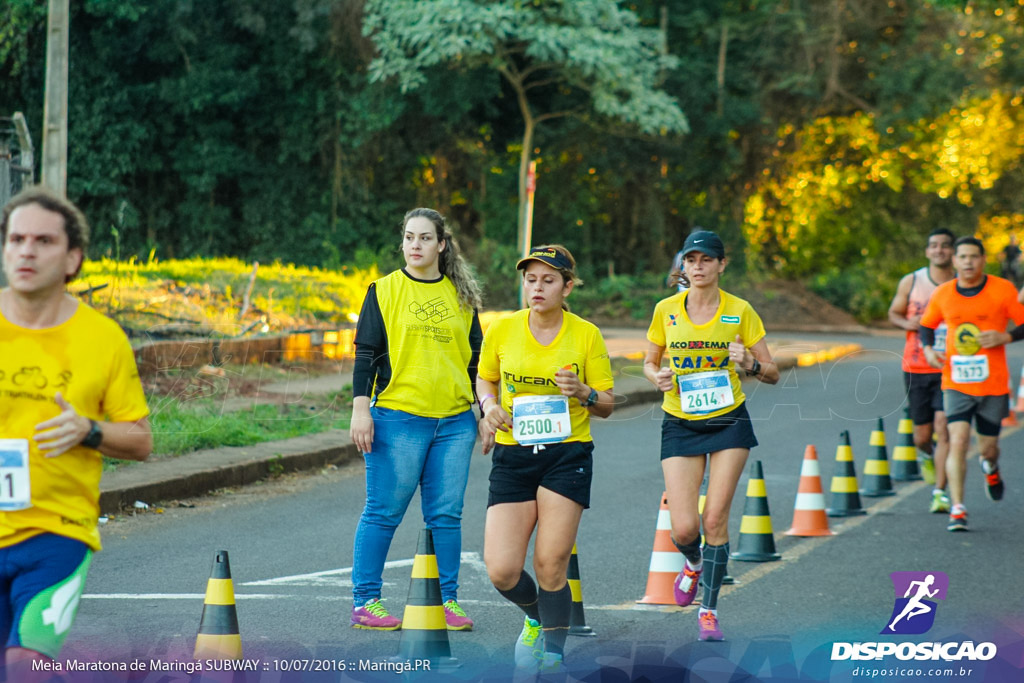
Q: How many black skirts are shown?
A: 1